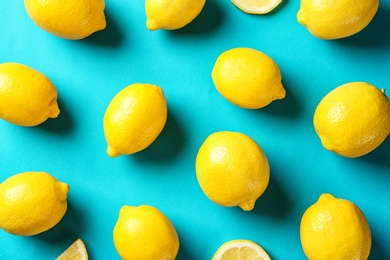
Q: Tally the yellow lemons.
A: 11